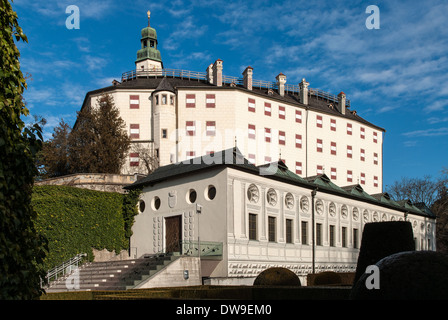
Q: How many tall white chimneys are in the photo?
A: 6